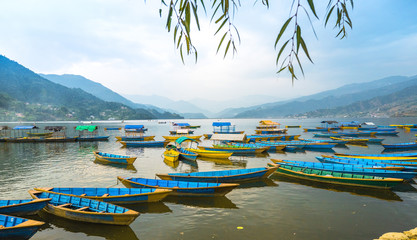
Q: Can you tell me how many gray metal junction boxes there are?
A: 0